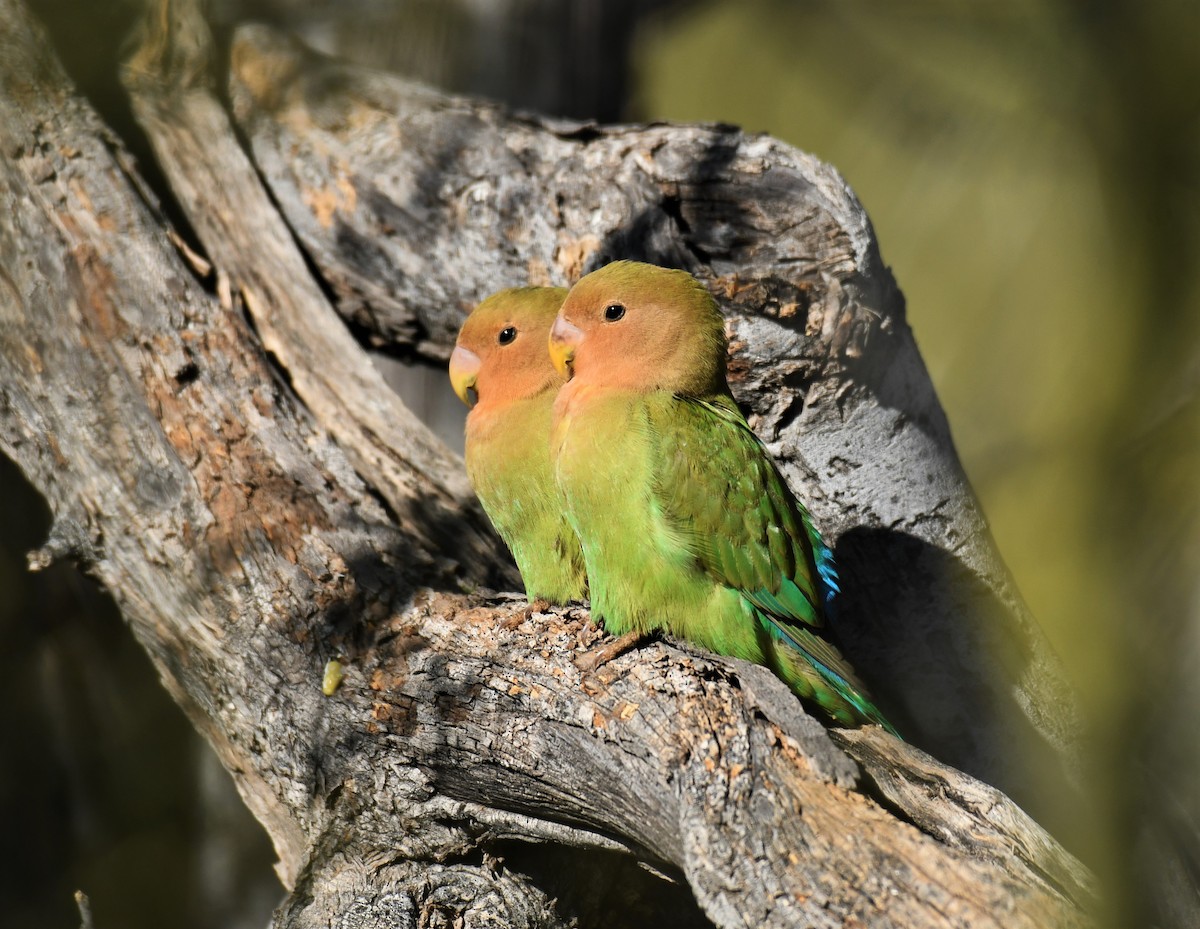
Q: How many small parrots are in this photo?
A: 2